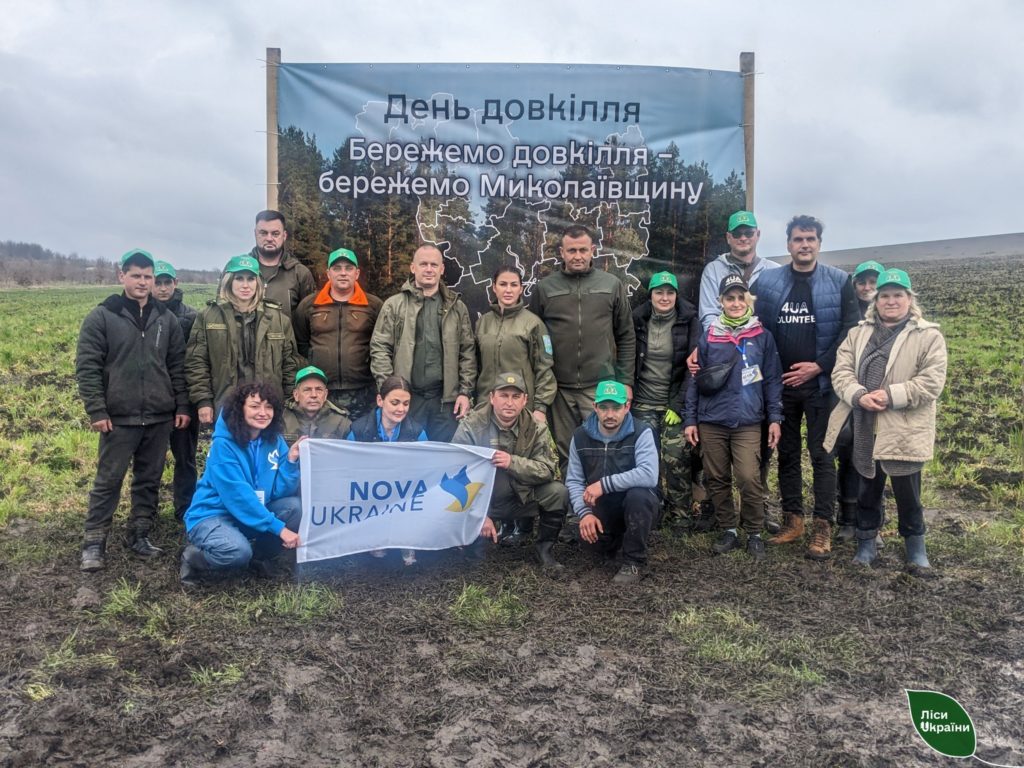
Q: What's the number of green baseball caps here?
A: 10